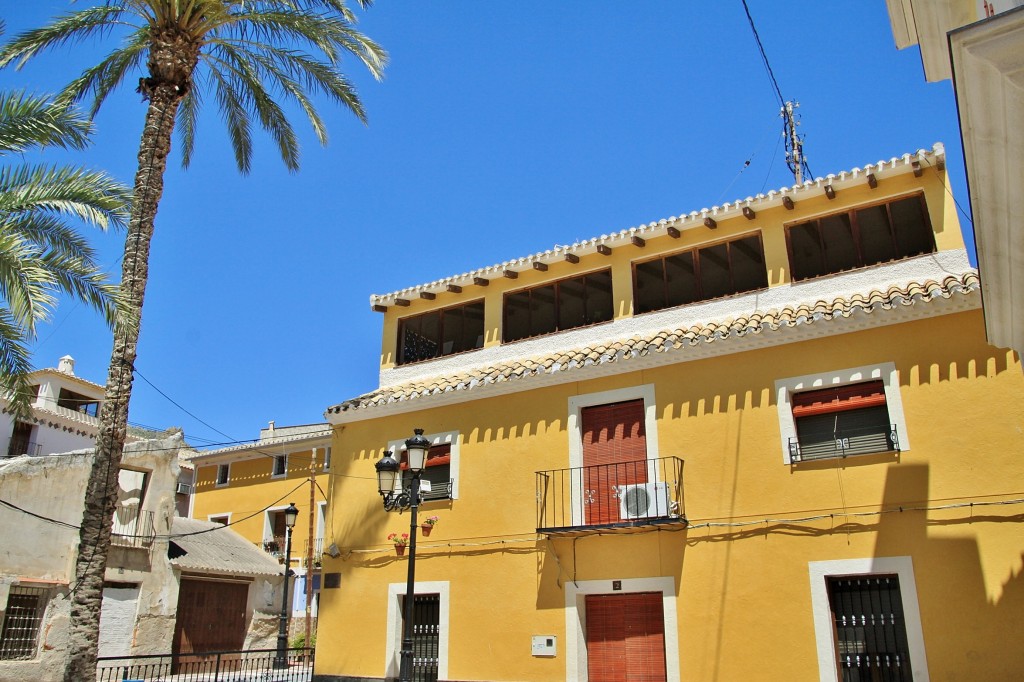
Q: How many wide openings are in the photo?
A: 4